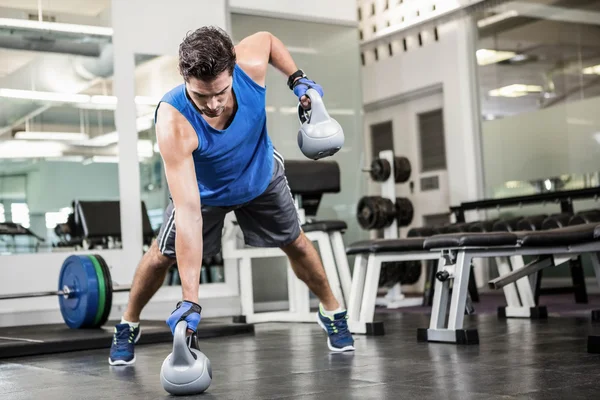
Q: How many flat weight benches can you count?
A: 2